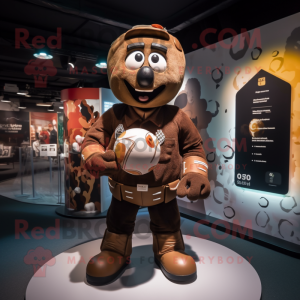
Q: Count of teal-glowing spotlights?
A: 2